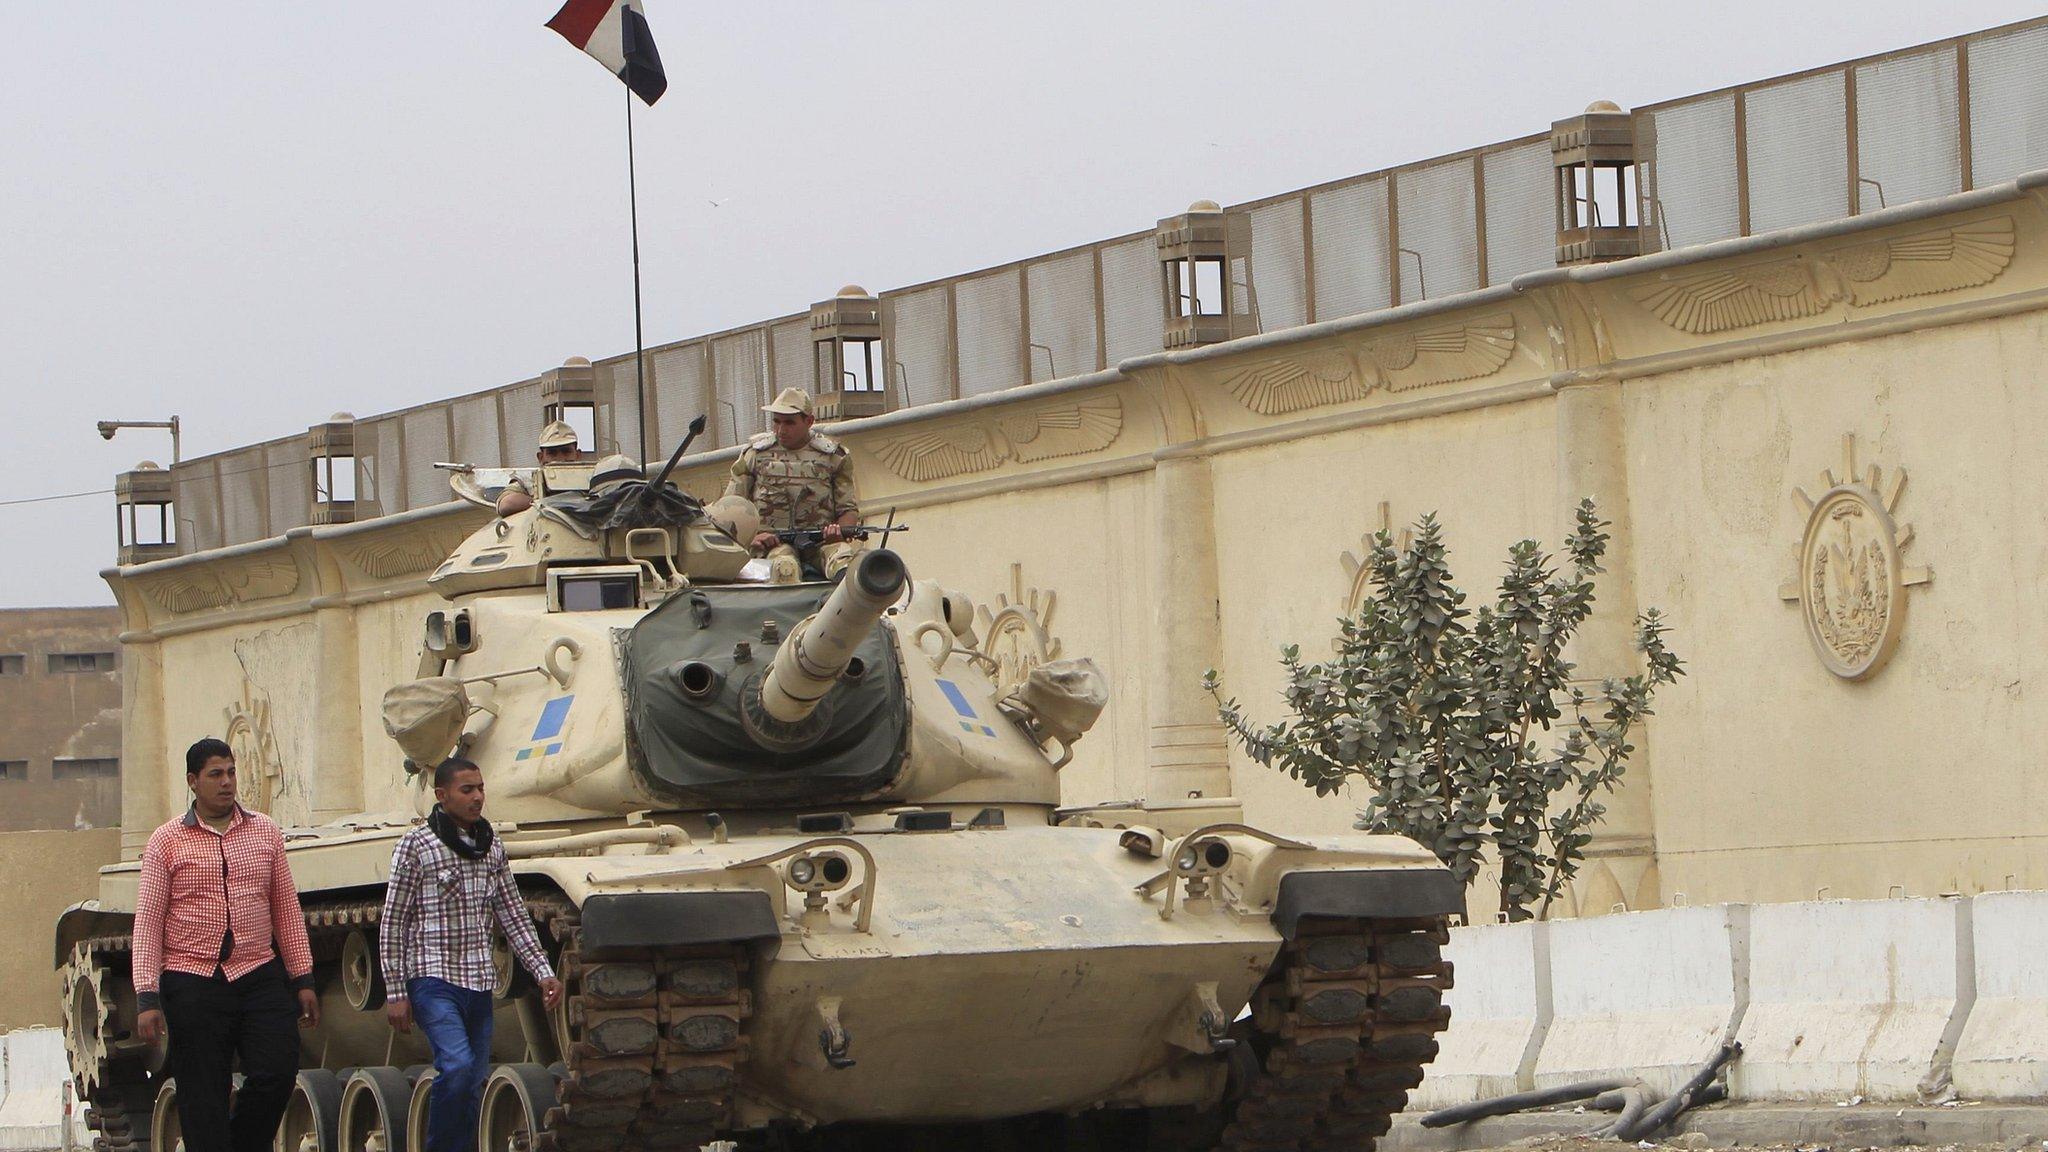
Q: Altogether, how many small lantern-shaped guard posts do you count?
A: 6